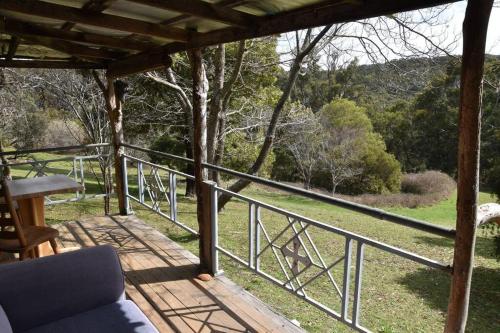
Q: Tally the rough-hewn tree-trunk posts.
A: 3